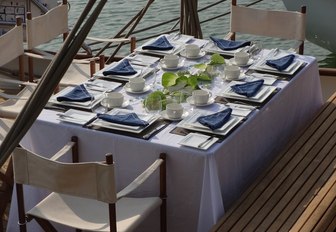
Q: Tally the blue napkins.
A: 8